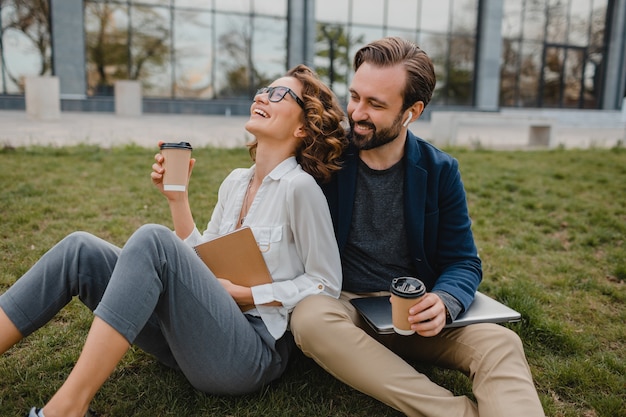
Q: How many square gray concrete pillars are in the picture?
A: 2